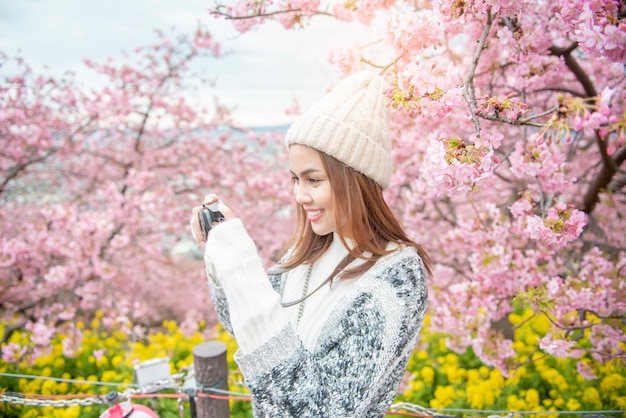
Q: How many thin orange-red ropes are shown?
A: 1